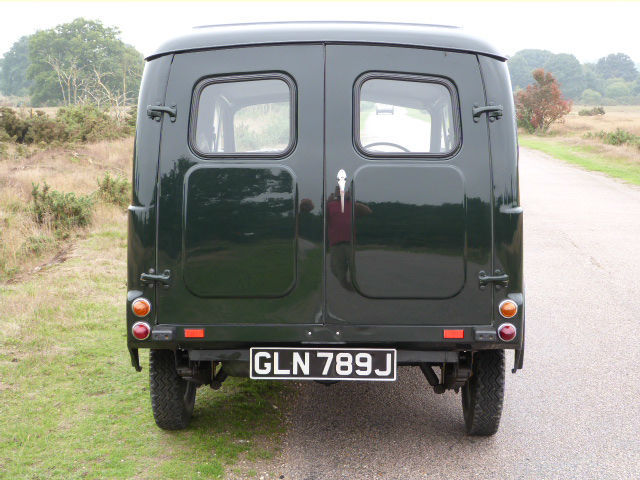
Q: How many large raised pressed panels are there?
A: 2